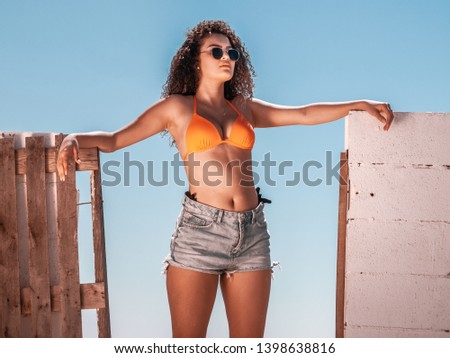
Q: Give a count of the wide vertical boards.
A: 3